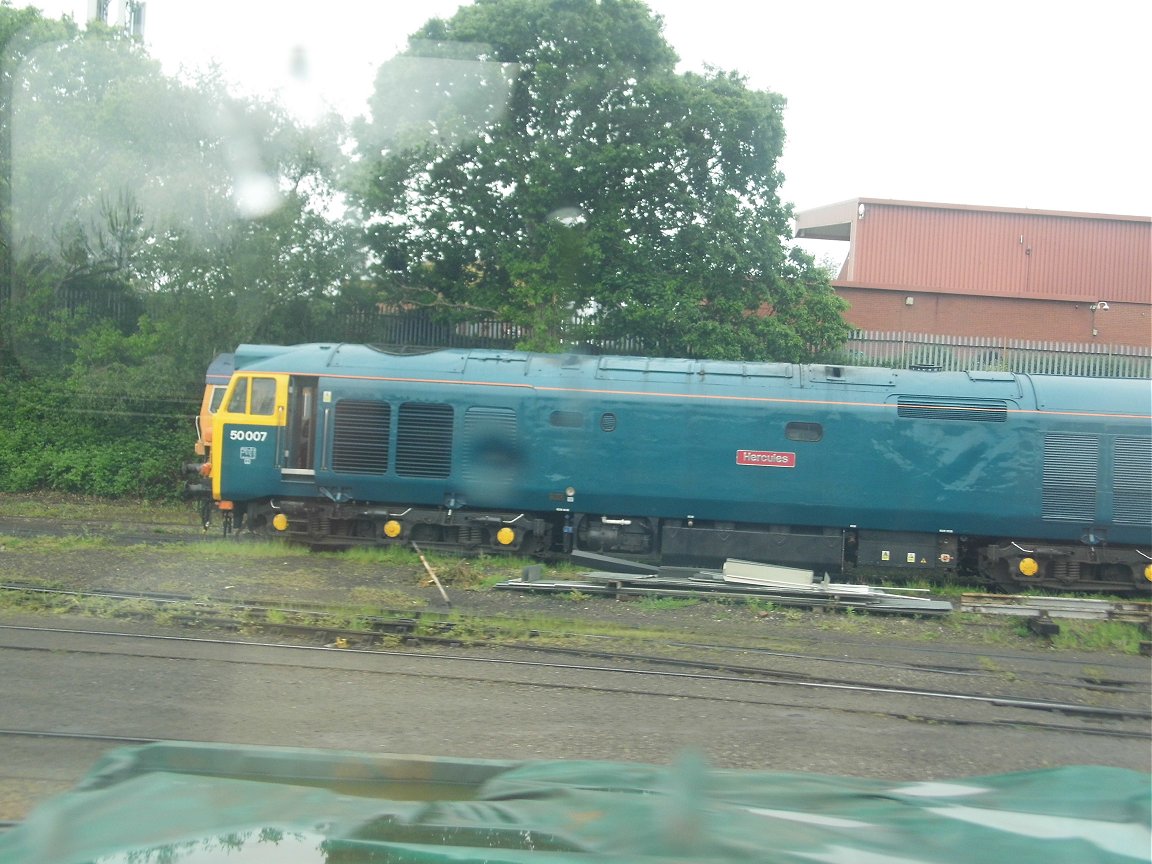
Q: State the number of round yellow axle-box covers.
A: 5